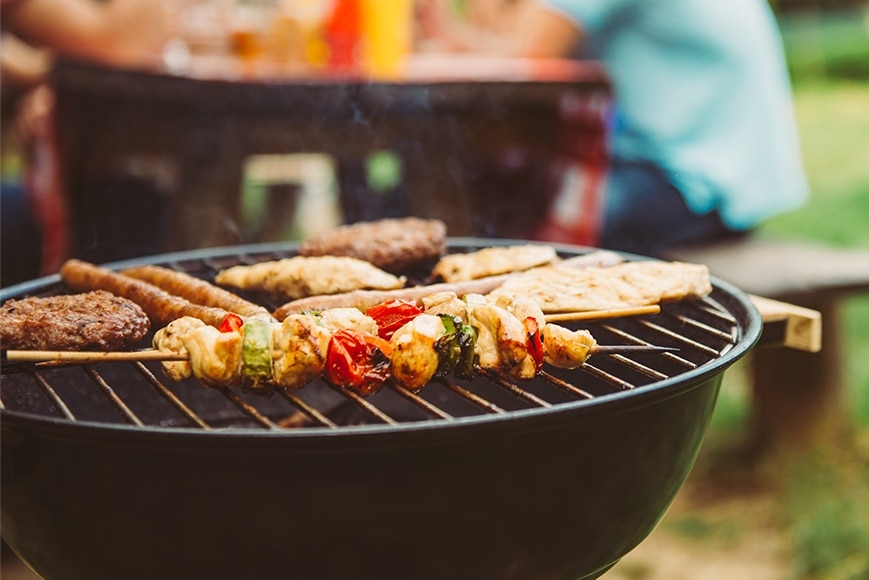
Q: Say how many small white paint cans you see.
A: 0